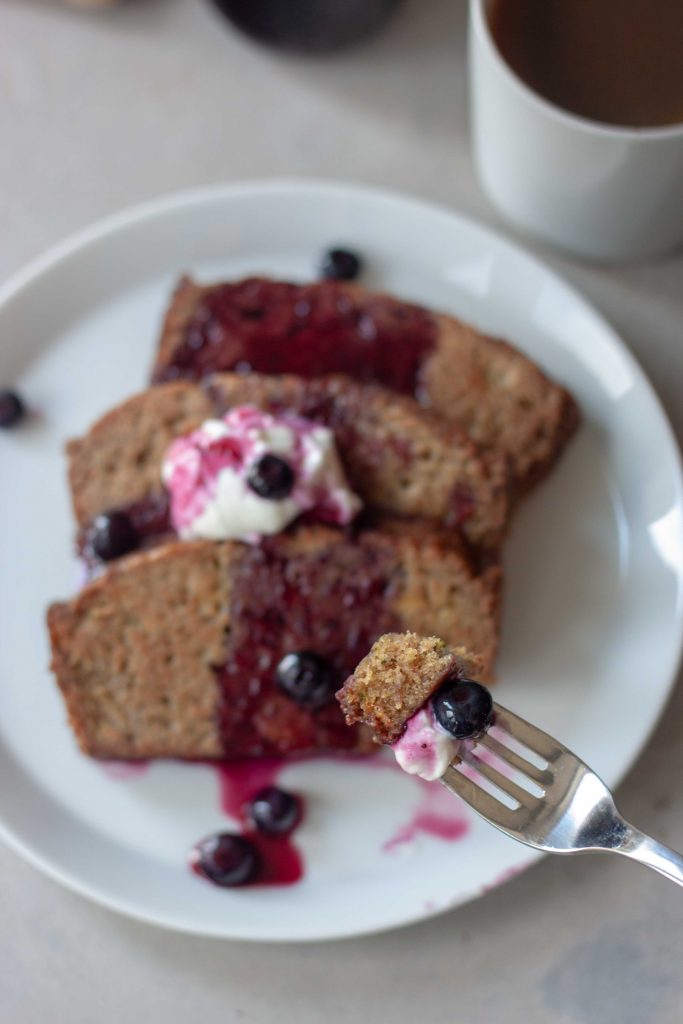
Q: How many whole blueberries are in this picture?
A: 8